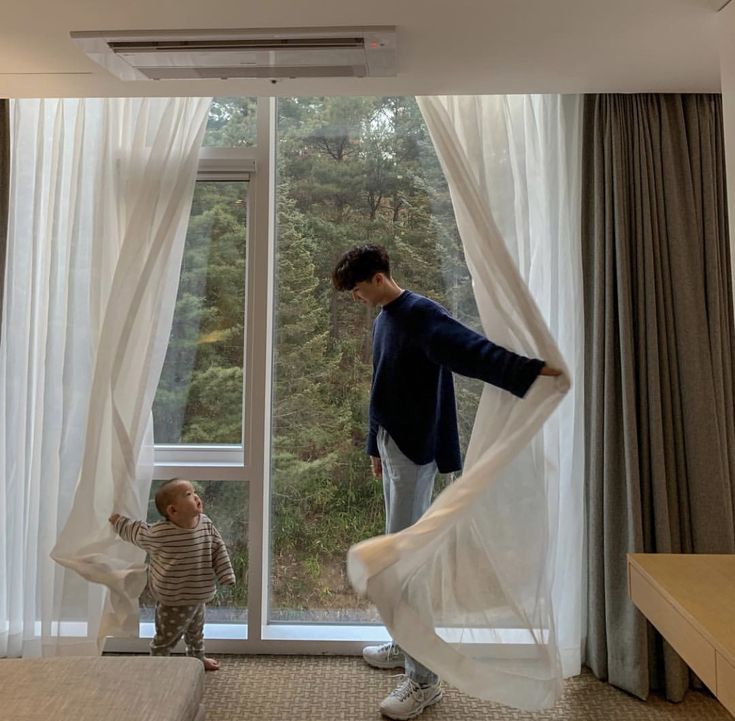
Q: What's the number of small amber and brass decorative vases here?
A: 0